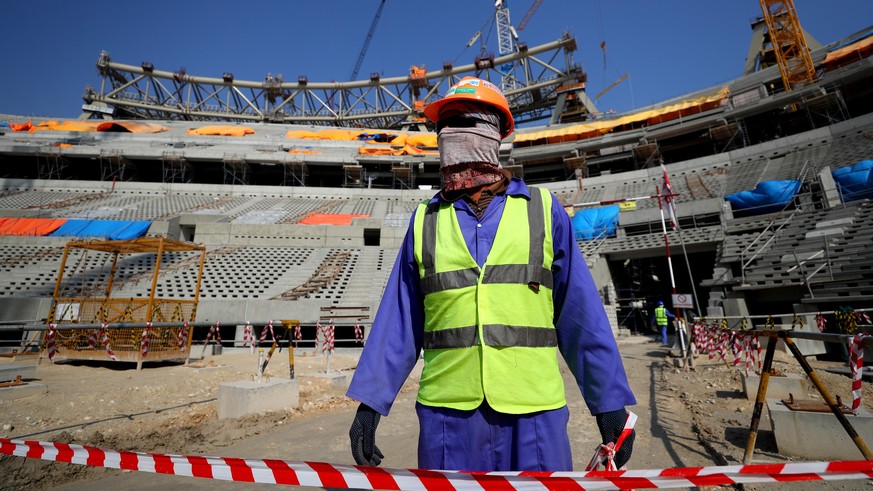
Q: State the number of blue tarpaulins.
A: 4